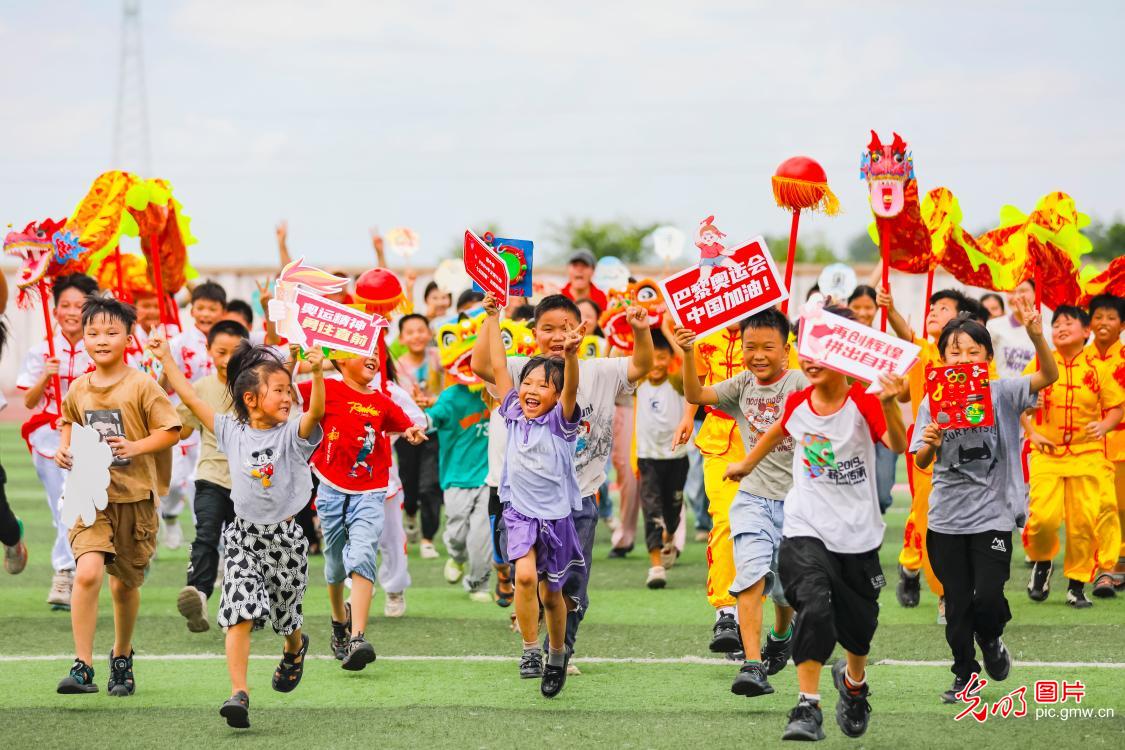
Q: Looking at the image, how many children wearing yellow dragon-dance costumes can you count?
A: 4